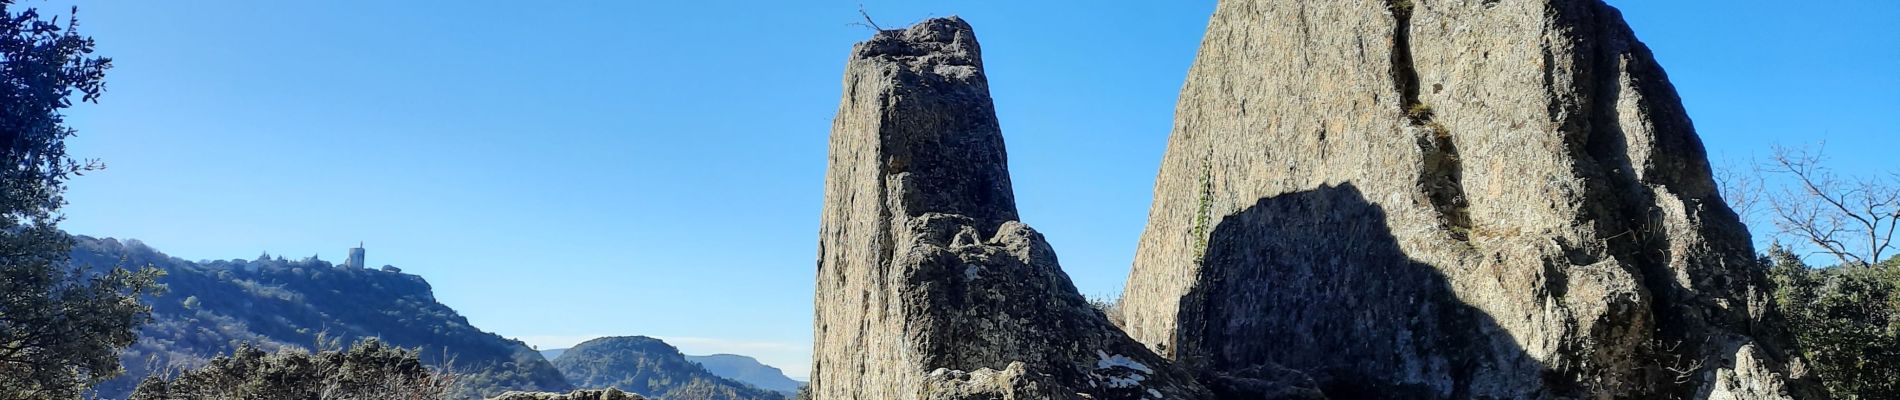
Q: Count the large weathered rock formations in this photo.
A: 2